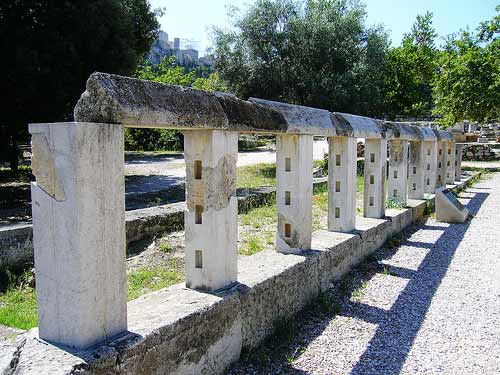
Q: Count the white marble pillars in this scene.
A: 11